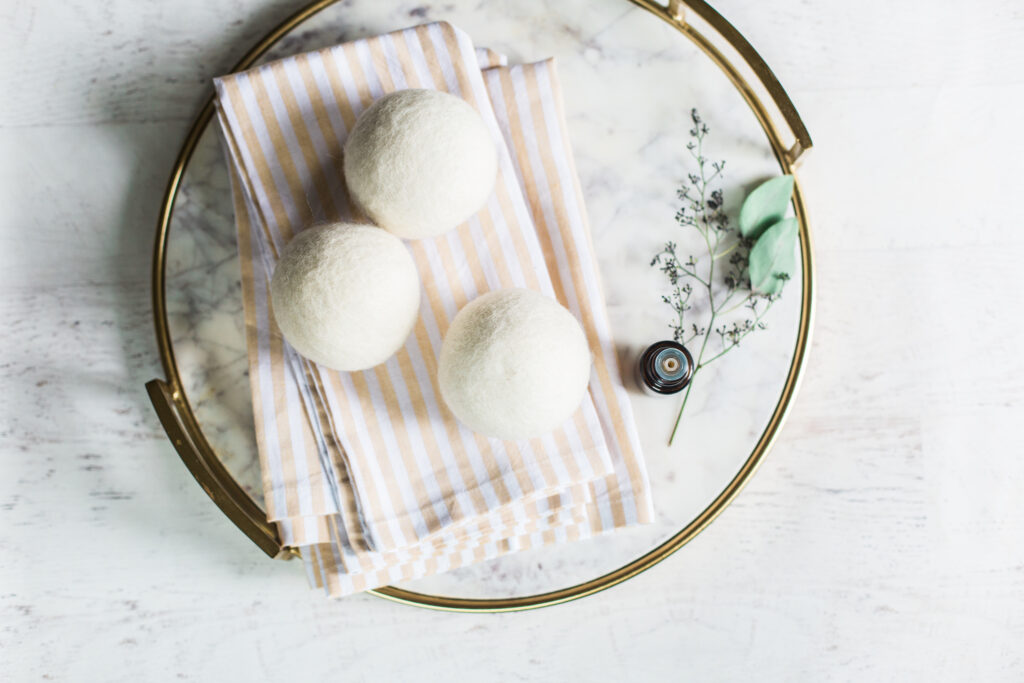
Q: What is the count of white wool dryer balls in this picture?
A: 3